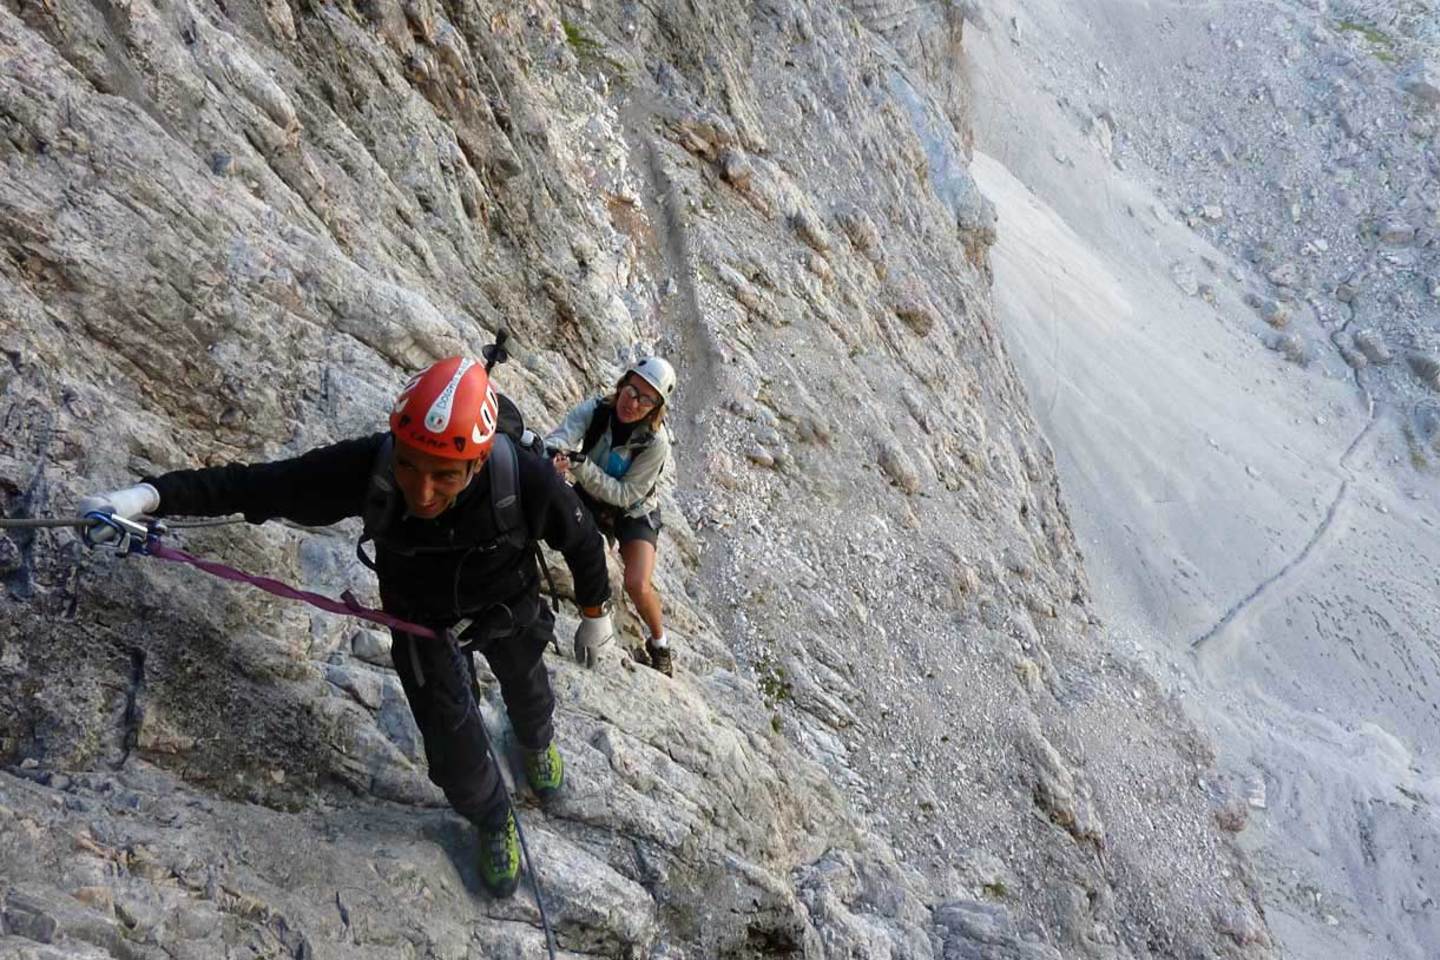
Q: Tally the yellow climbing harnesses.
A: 0